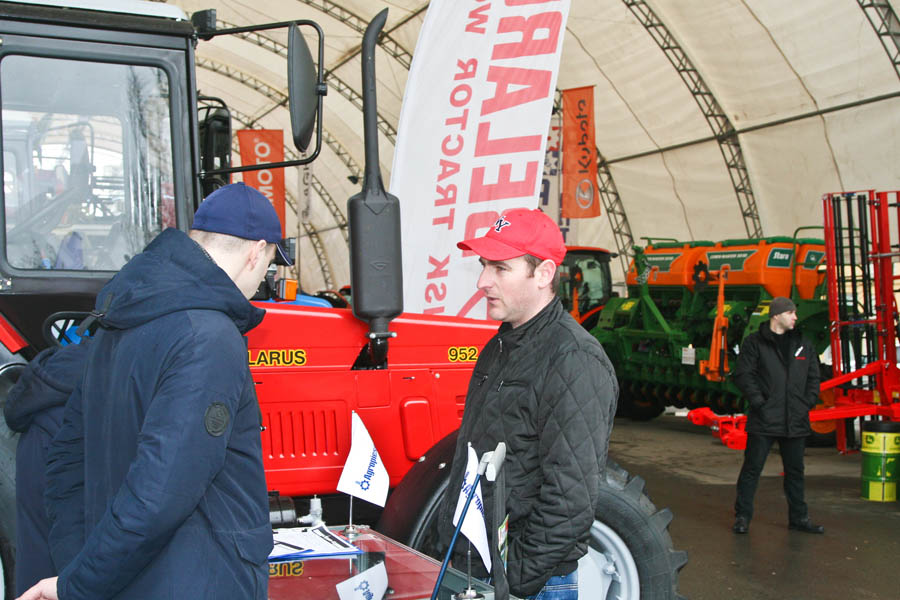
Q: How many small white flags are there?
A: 2